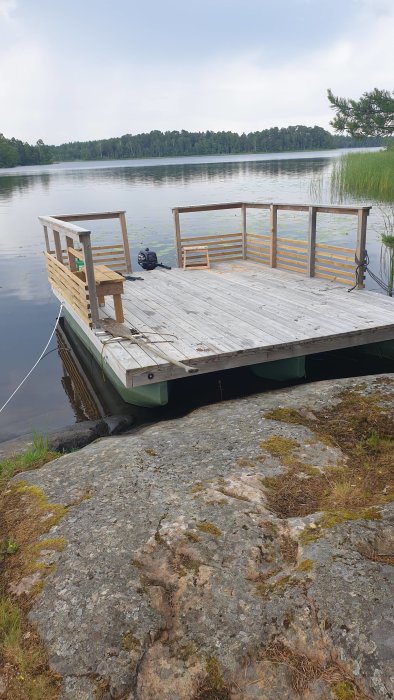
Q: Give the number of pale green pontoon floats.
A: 3